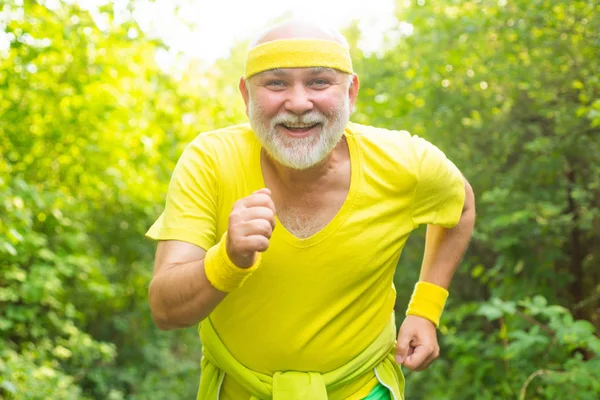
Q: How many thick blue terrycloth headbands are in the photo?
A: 0